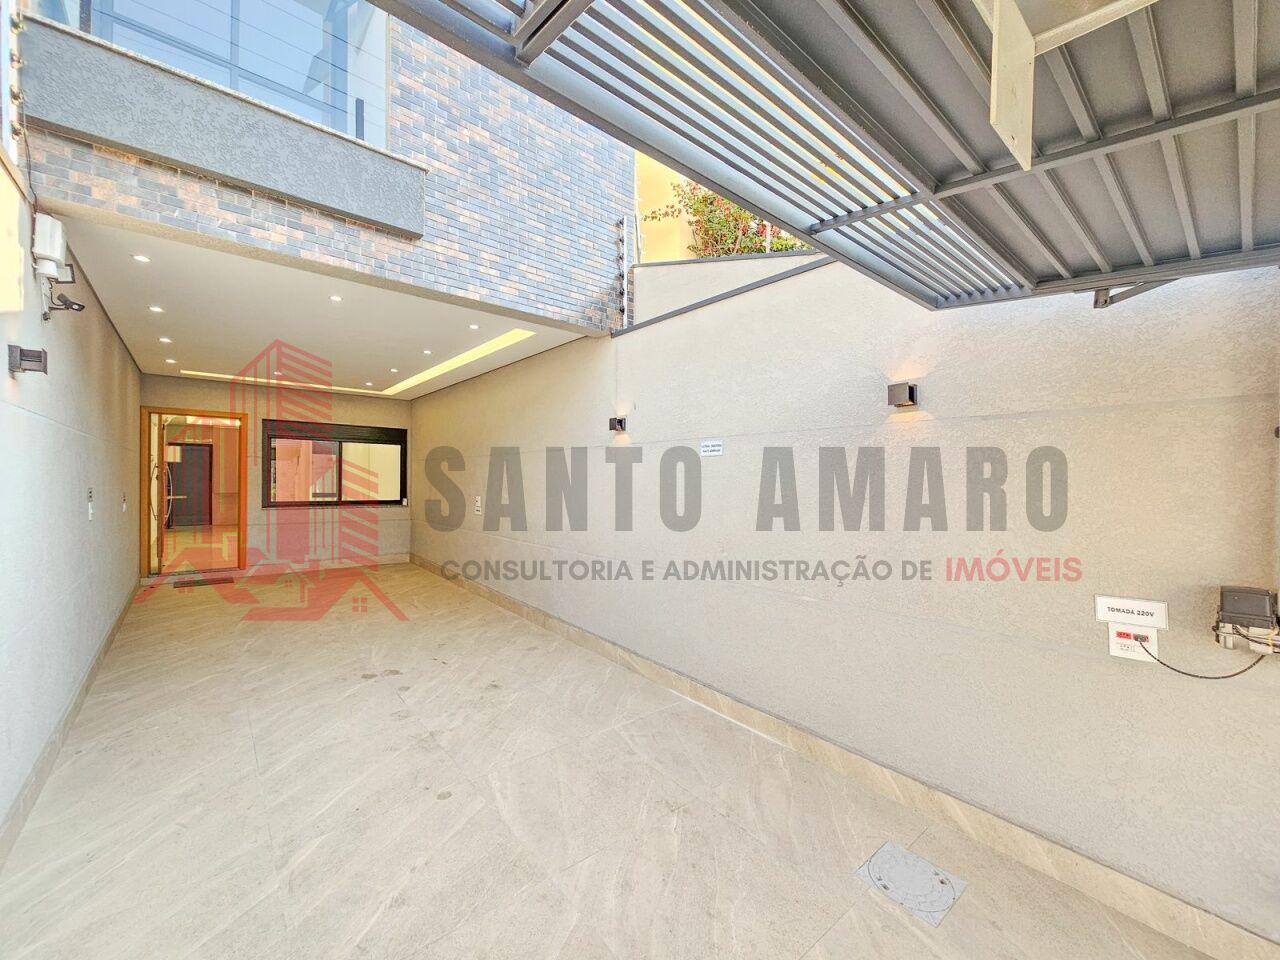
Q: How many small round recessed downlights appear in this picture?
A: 10